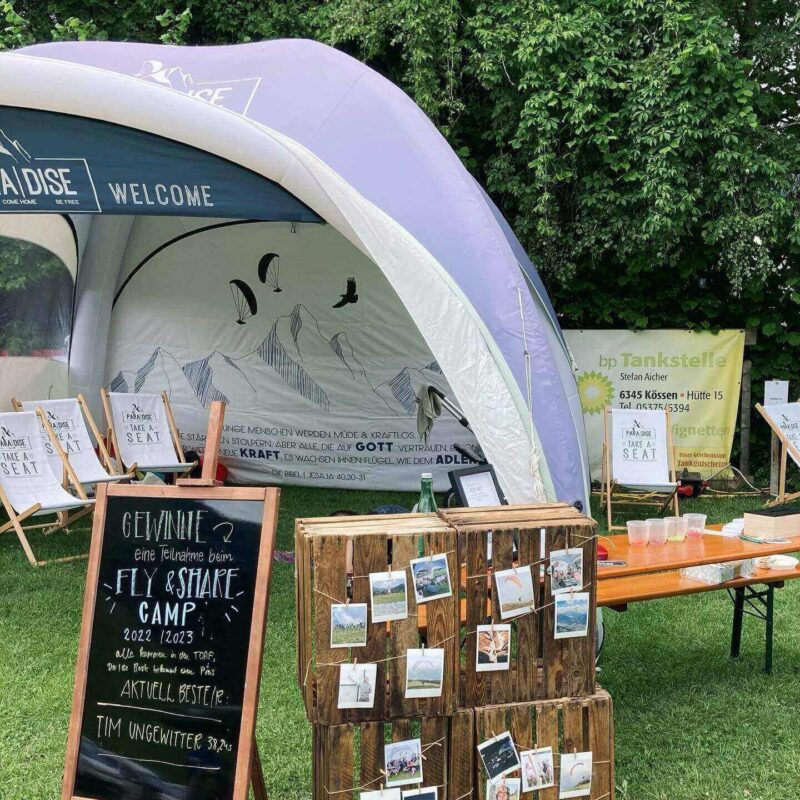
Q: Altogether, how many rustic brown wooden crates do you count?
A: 4